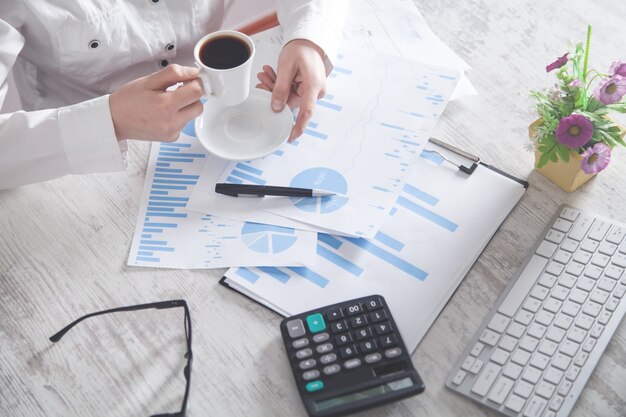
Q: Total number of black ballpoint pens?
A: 1